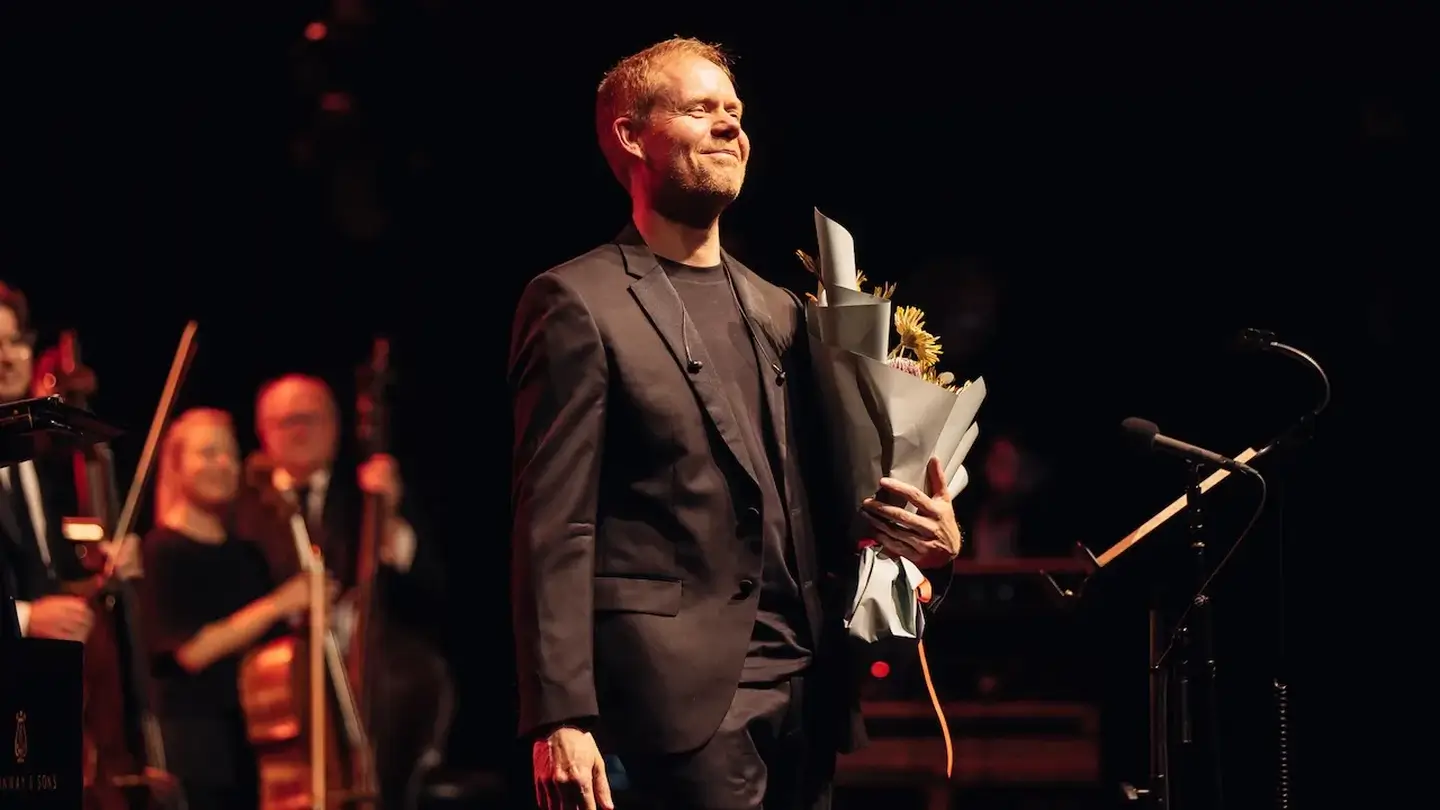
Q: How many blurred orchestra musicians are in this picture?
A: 3